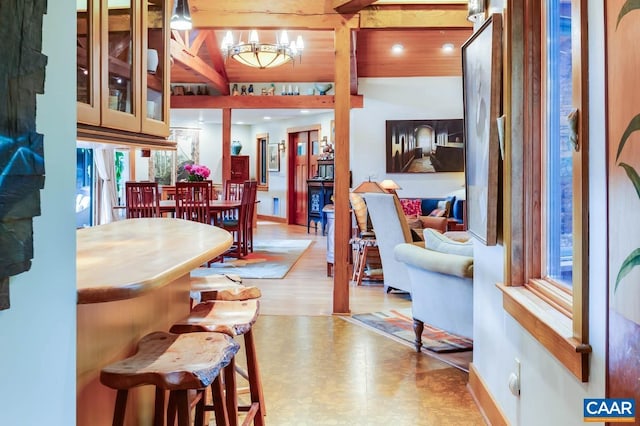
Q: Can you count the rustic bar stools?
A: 3